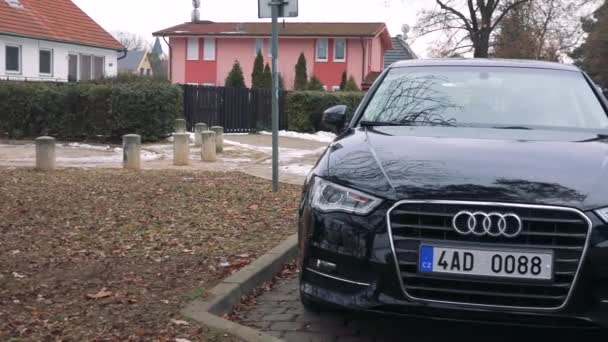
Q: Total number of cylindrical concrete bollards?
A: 7